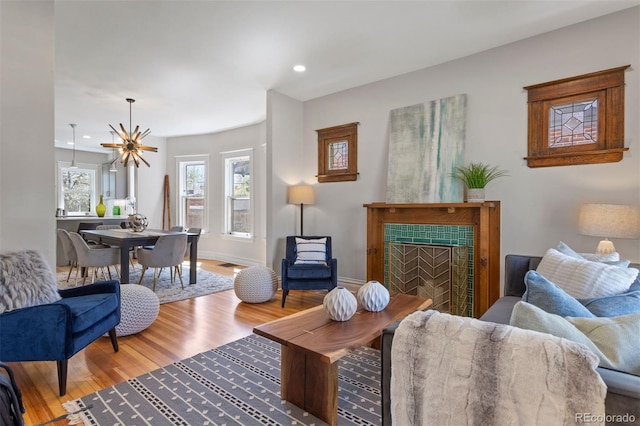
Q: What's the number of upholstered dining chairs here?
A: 6